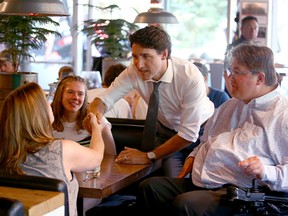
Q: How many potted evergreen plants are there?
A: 2